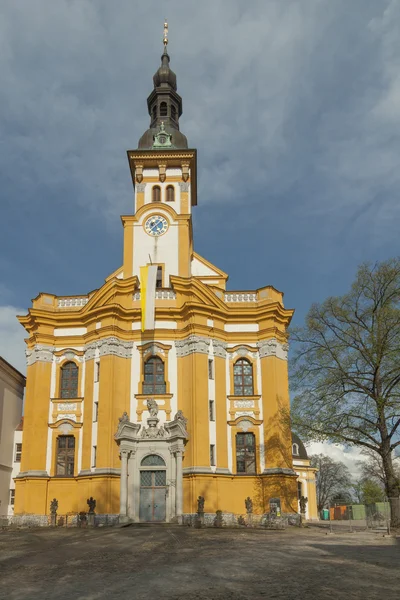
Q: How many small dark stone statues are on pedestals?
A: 5